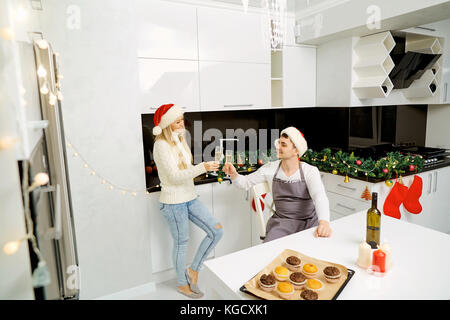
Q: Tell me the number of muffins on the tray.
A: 9